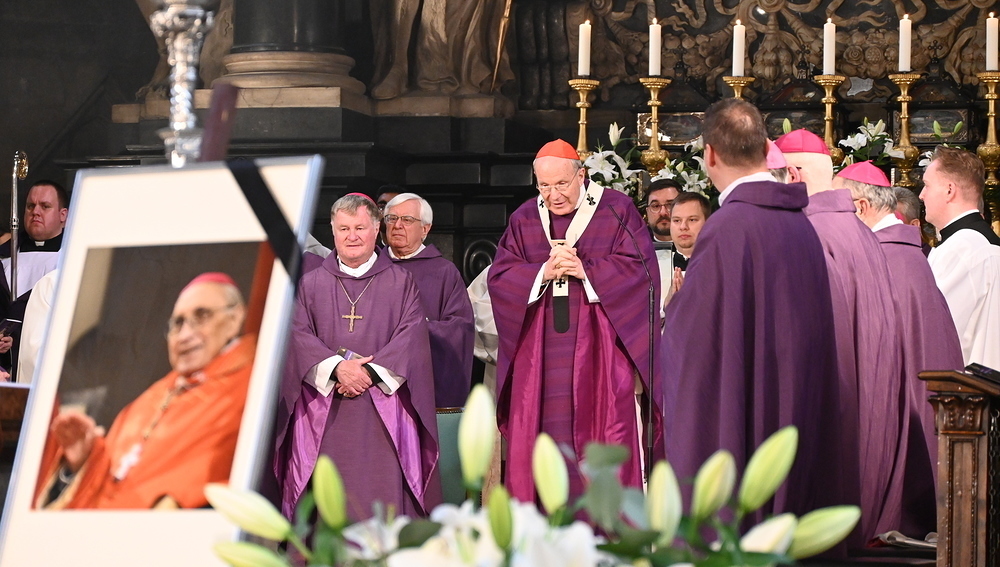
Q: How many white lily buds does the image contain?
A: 11